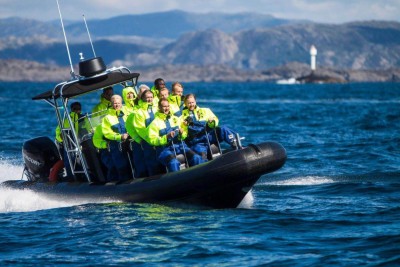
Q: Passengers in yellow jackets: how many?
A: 11